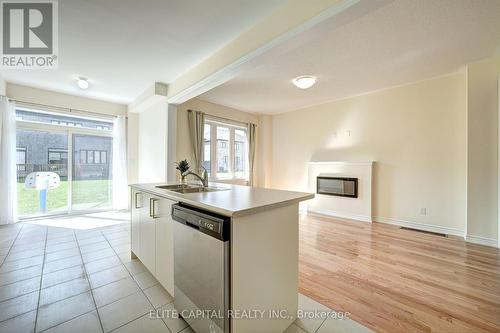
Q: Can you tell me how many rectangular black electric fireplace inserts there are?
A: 1